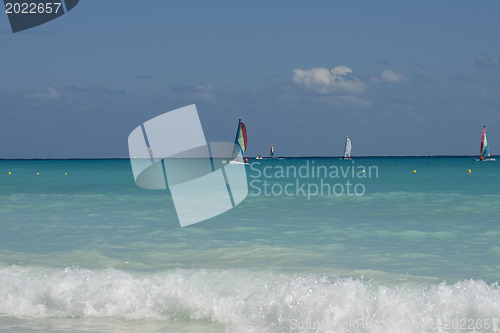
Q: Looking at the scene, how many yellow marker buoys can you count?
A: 6